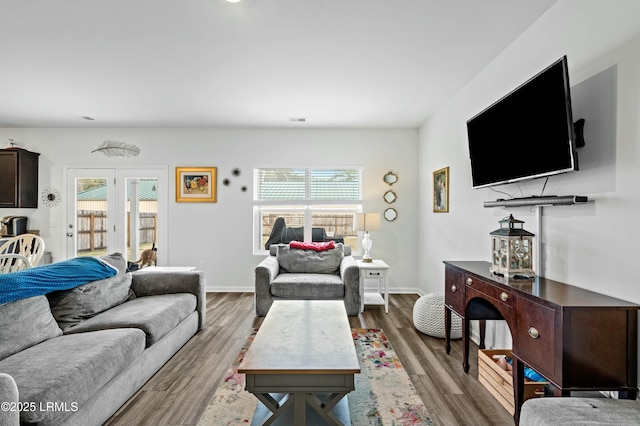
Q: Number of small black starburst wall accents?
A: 3